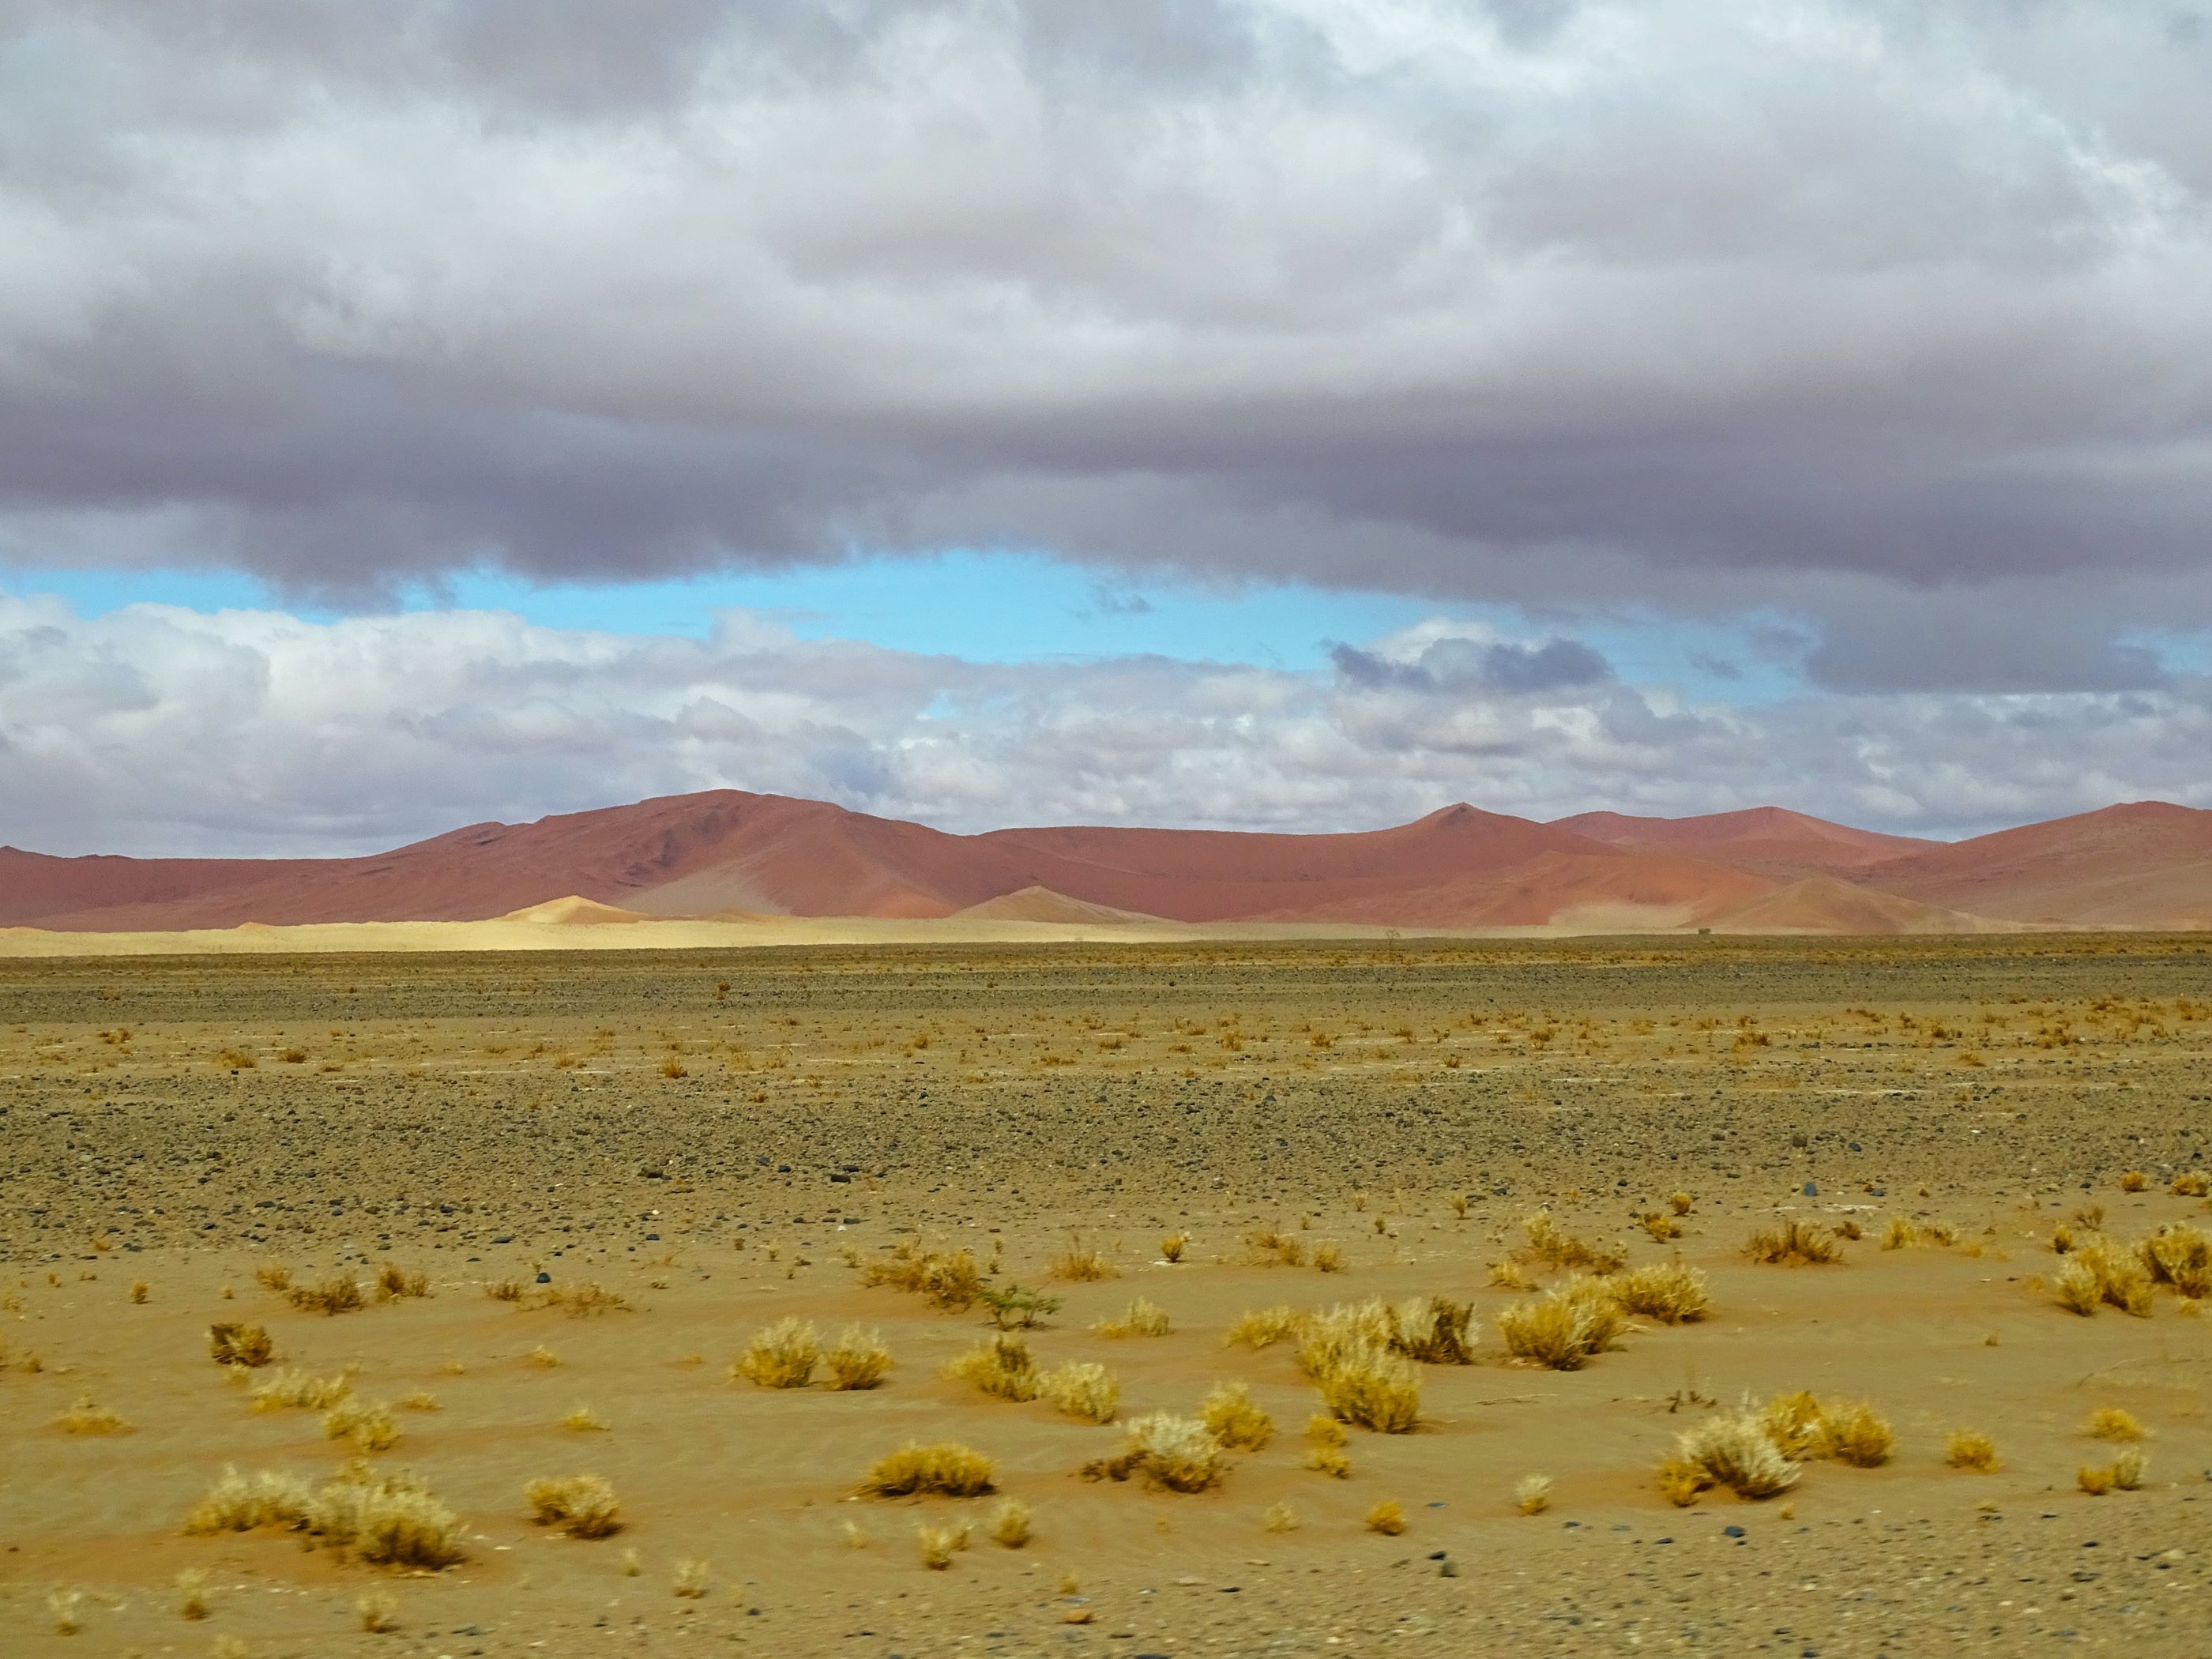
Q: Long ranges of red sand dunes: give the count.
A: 1